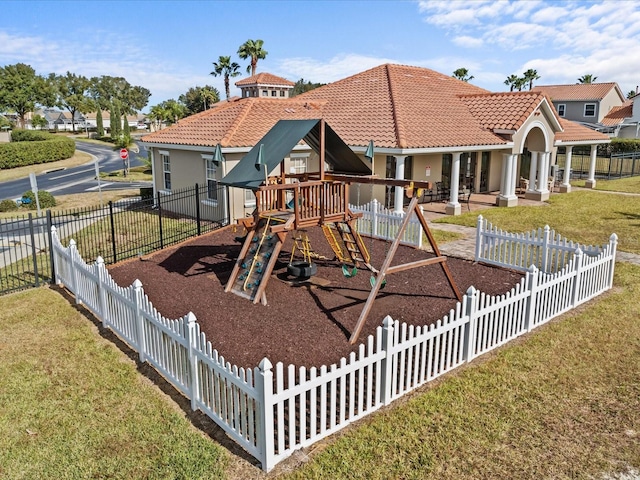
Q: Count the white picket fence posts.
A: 15